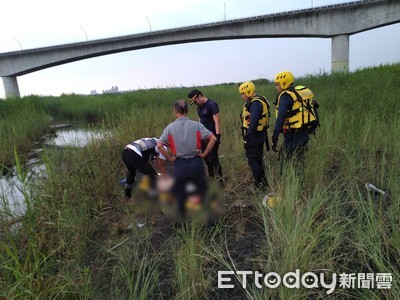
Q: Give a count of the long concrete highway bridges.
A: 1